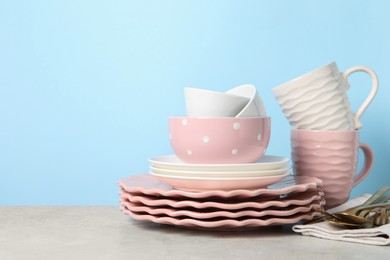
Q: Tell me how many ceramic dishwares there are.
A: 12